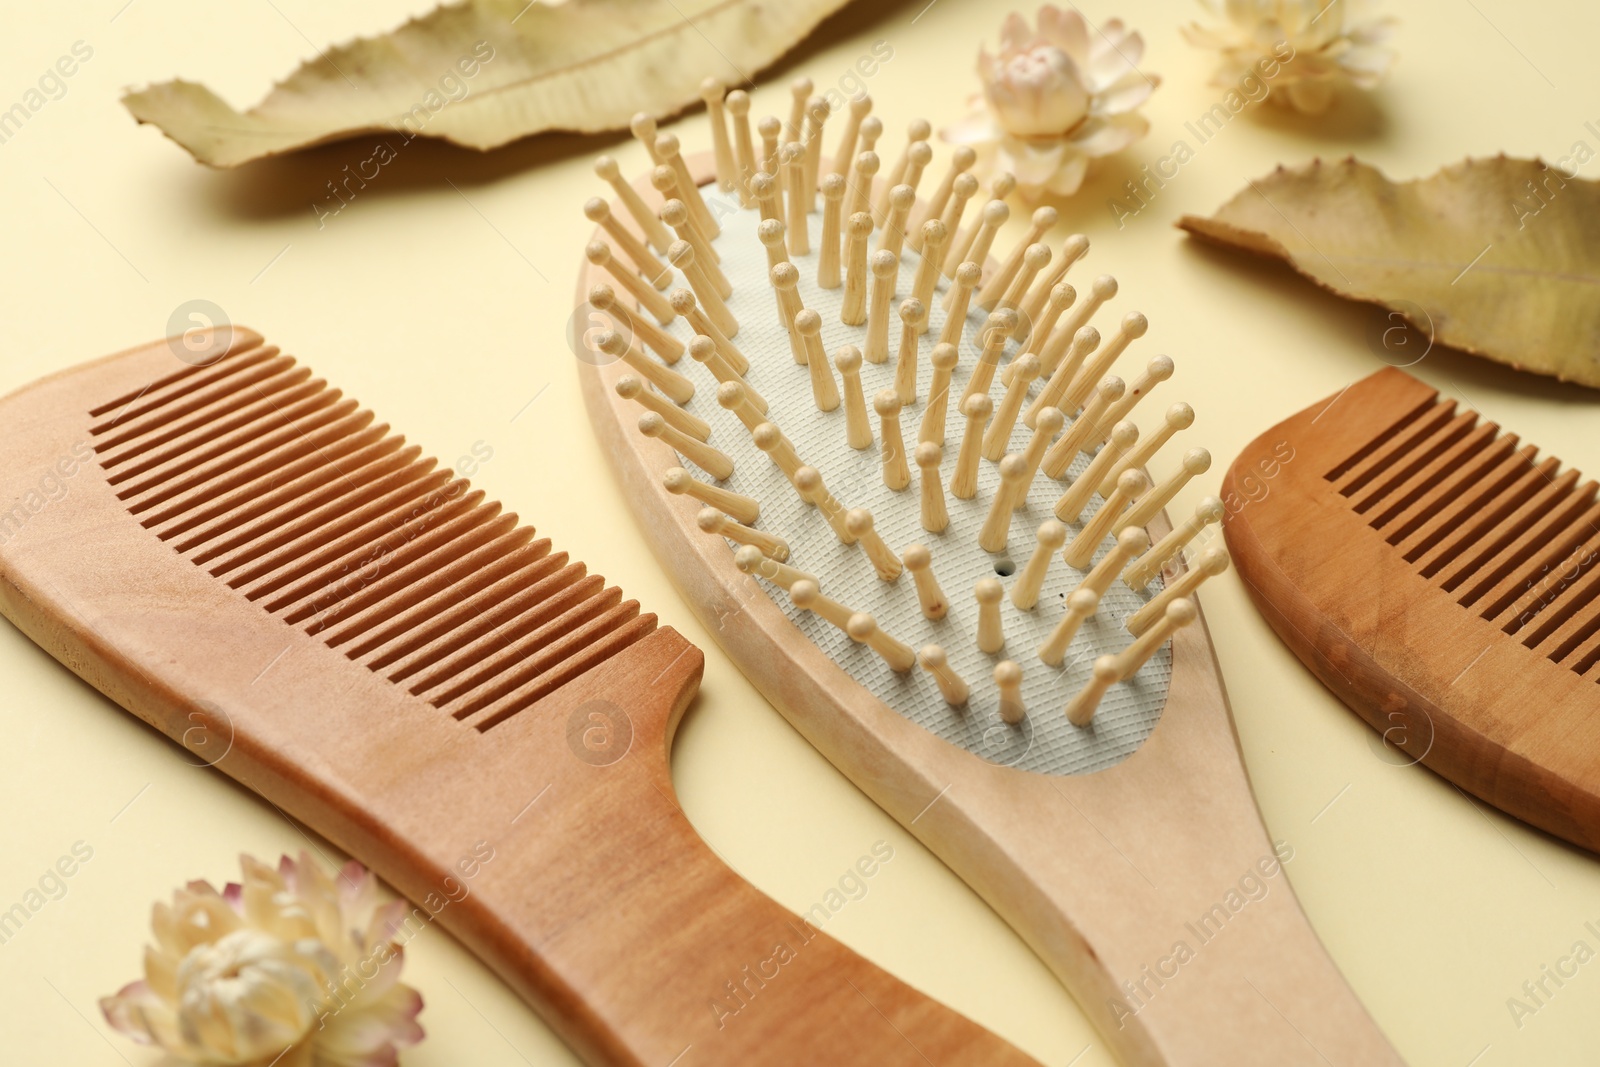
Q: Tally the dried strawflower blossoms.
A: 3